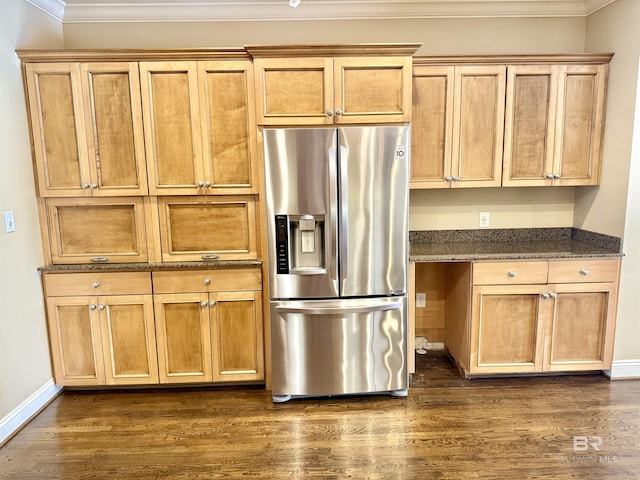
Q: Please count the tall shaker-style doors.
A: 8